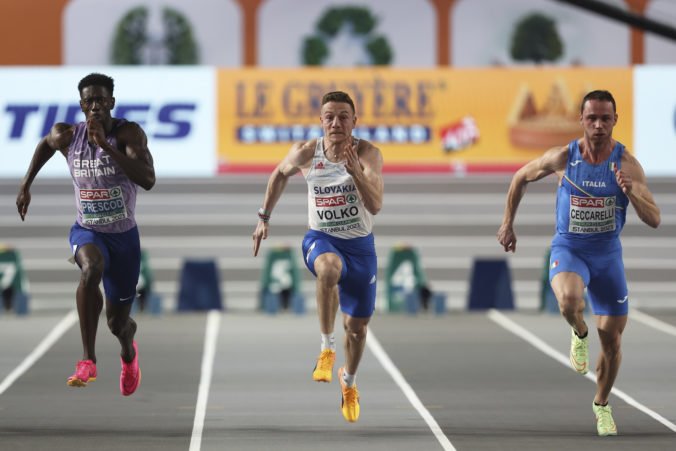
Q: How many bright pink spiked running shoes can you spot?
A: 2